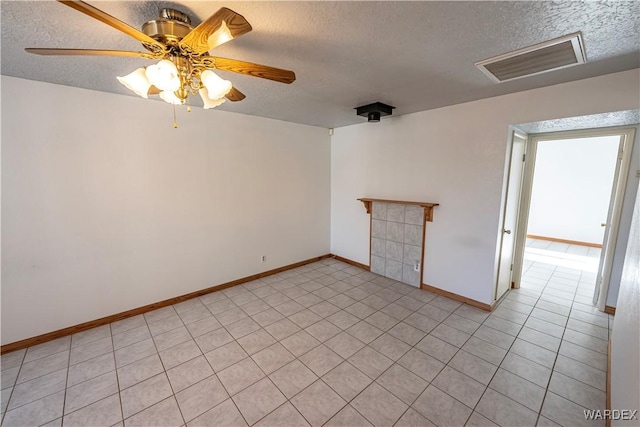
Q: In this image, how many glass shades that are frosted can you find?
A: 5